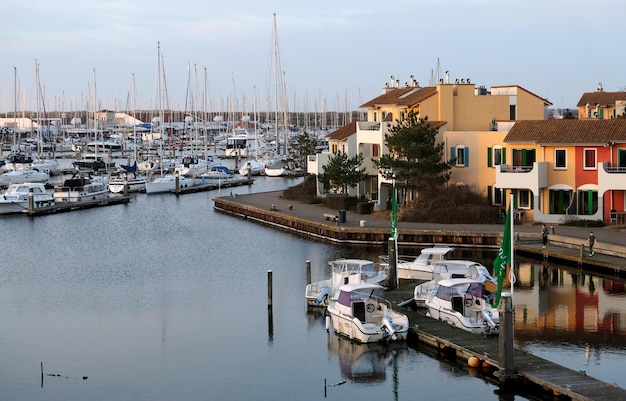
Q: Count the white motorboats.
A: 5